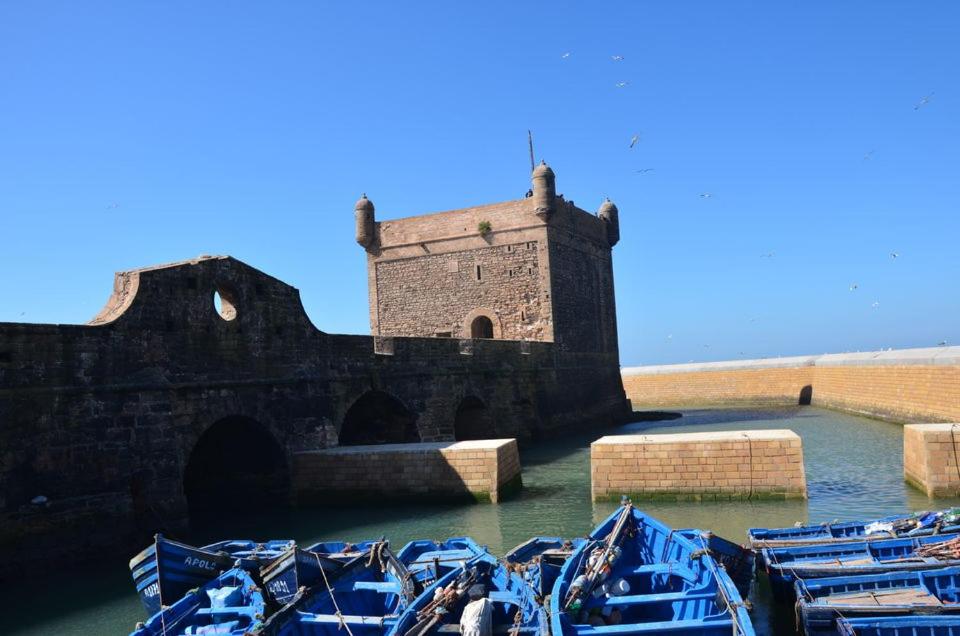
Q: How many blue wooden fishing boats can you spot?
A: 13